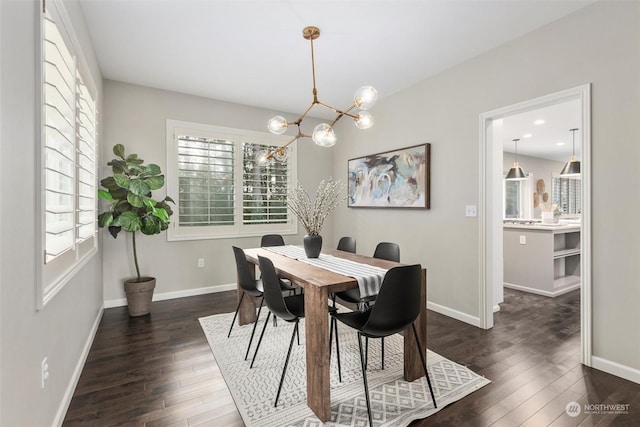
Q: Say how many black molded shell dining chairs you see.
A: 6